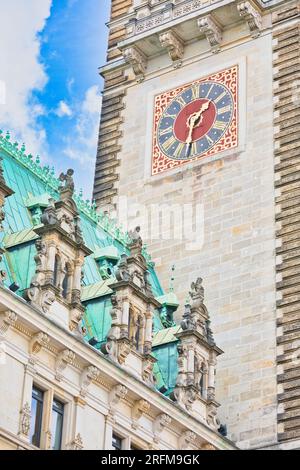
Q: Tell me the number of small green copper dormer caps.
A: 3